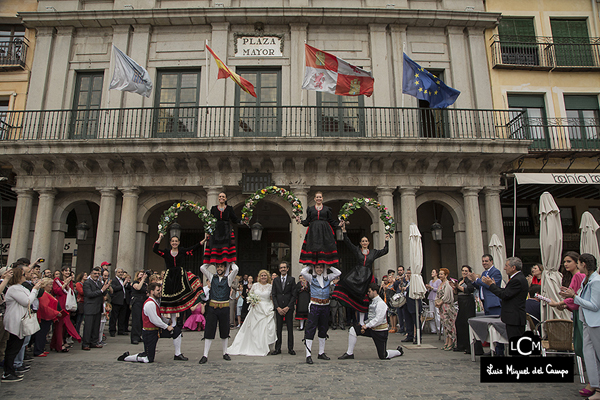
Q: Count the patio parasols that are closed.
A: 4